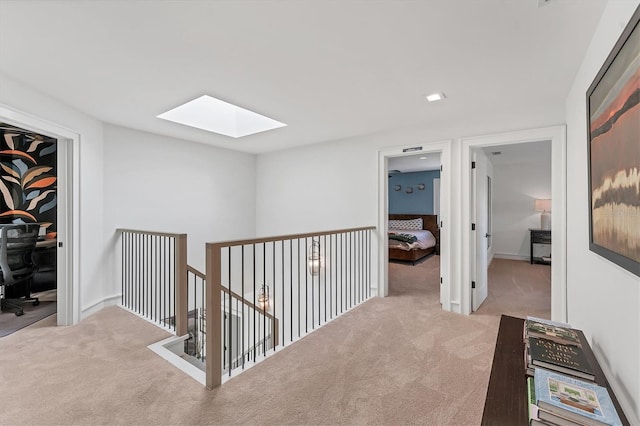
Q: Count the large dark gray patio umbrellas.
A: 0